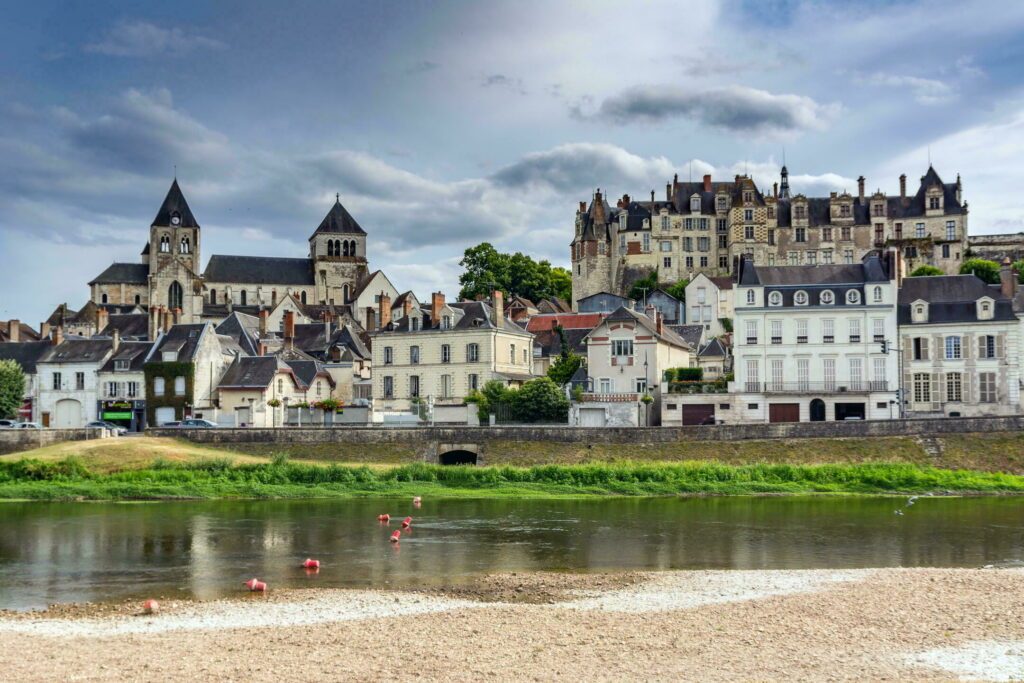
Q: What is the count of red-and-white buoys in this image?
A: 7